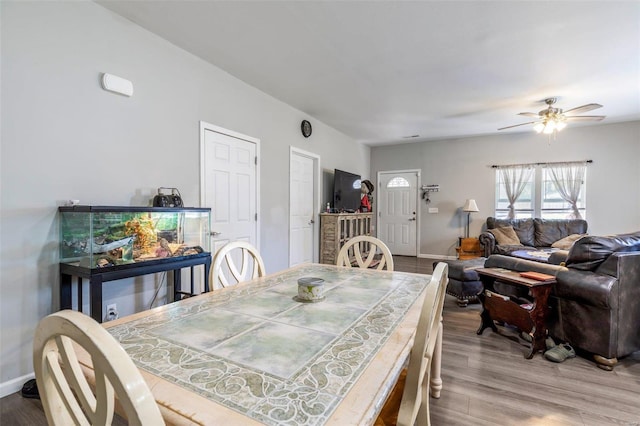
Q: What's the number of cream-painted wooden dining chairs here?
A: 4